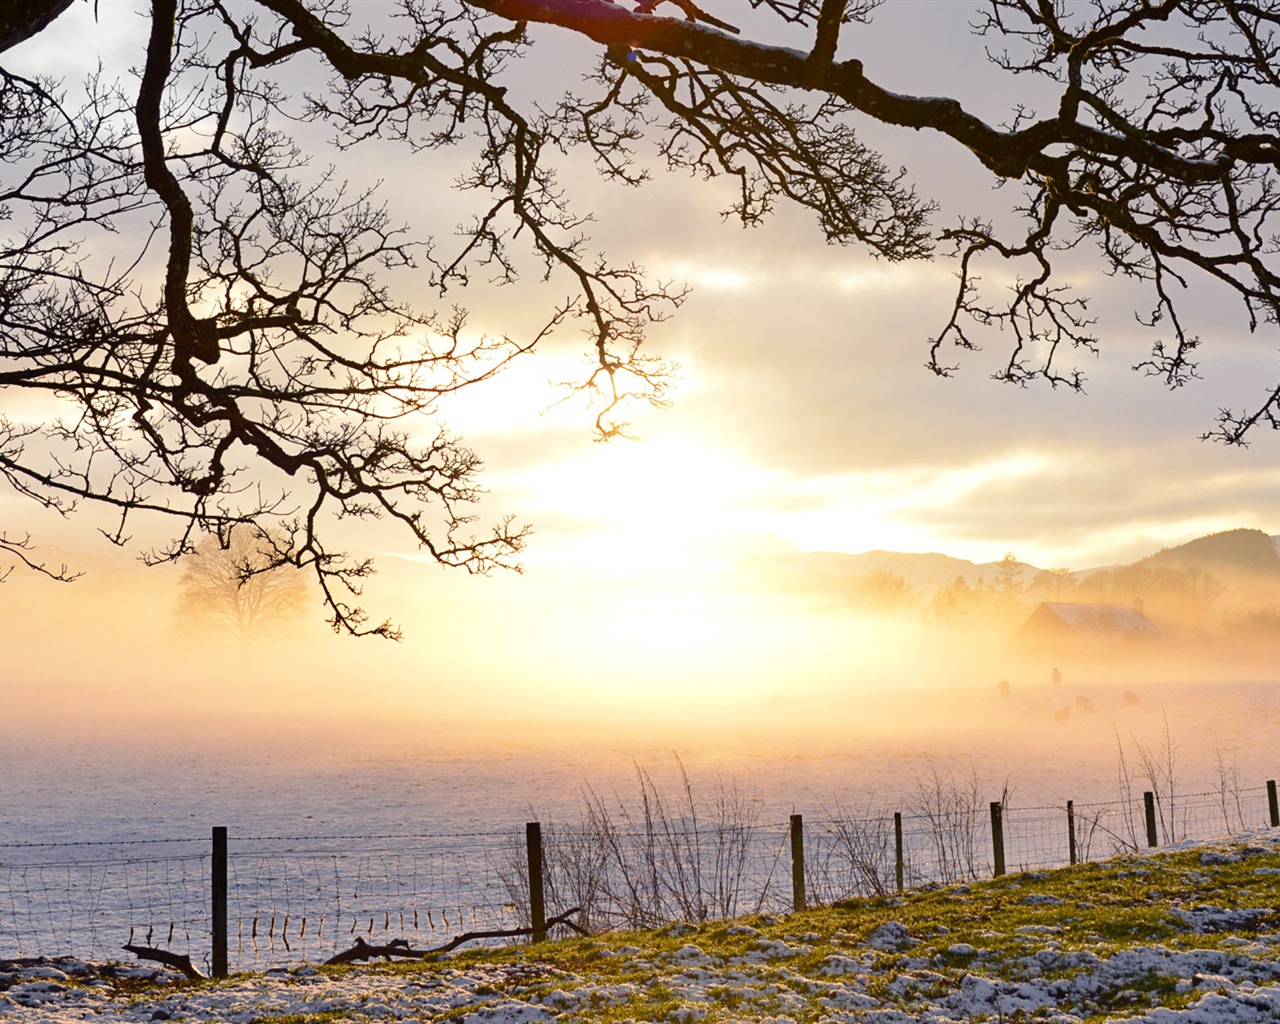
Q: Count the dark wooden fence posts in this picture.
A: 8